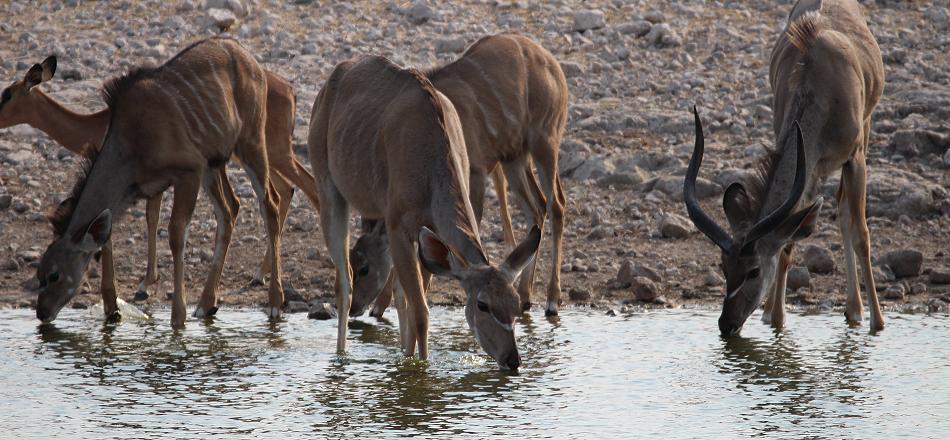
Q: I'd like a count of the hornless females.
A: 4